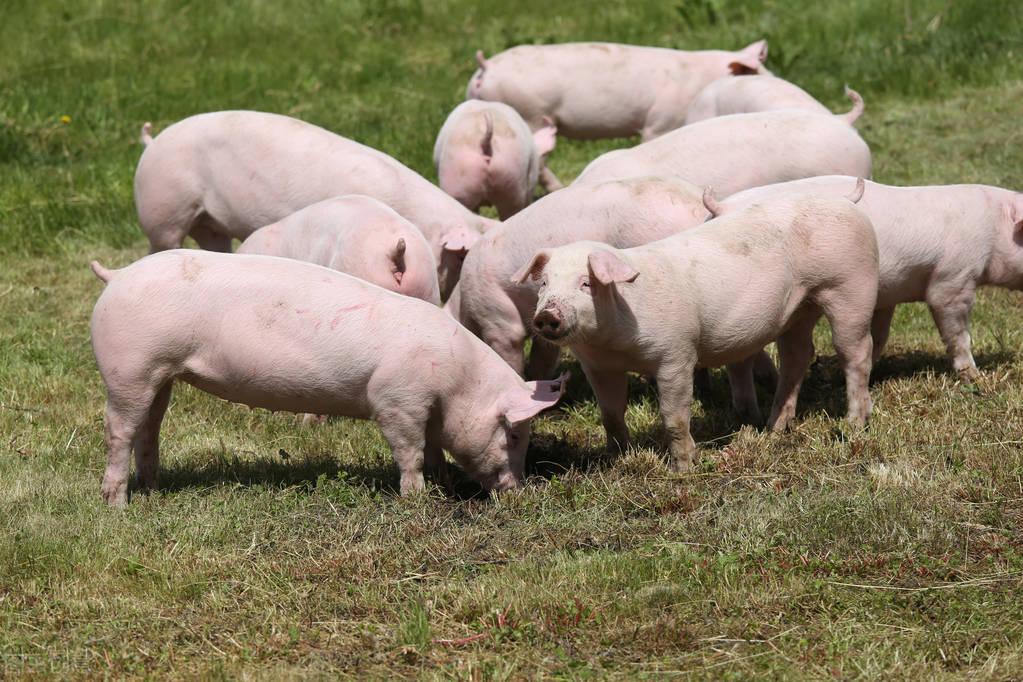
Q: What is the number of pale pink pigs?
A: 10